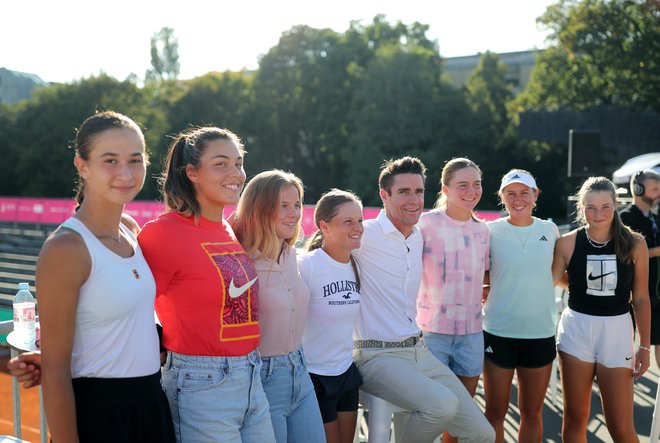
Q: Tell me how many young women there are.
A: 7